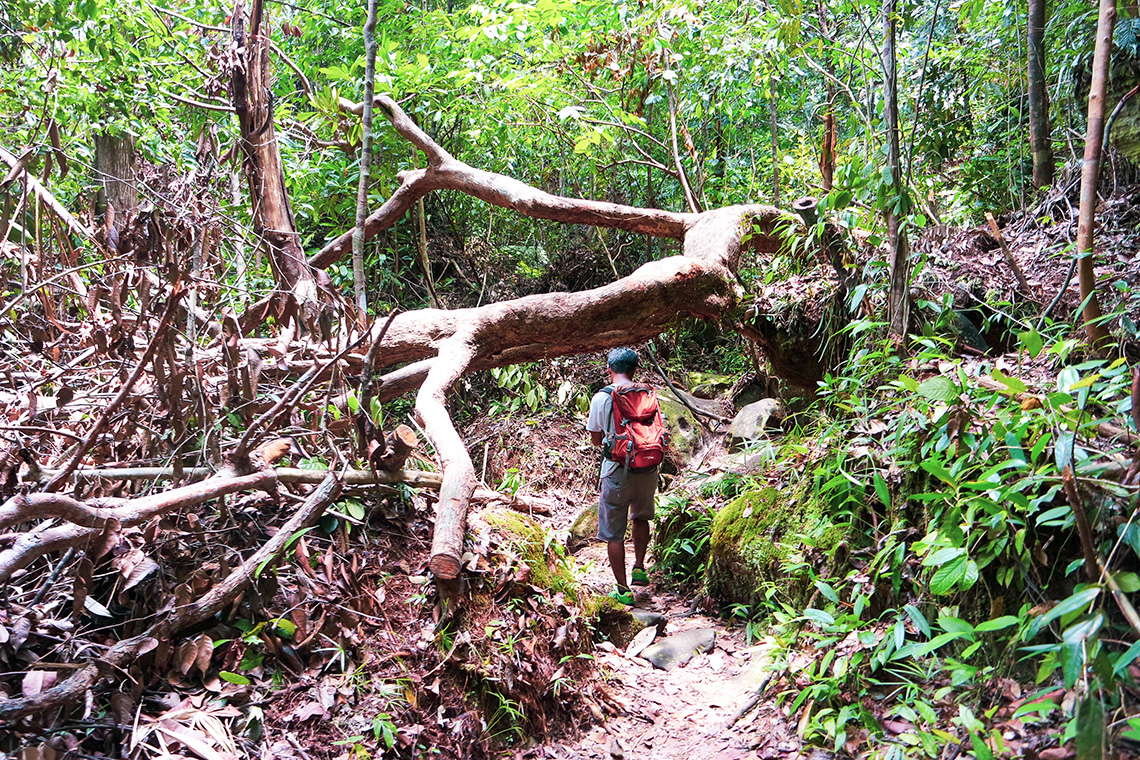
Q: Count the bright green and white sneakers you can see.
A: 2